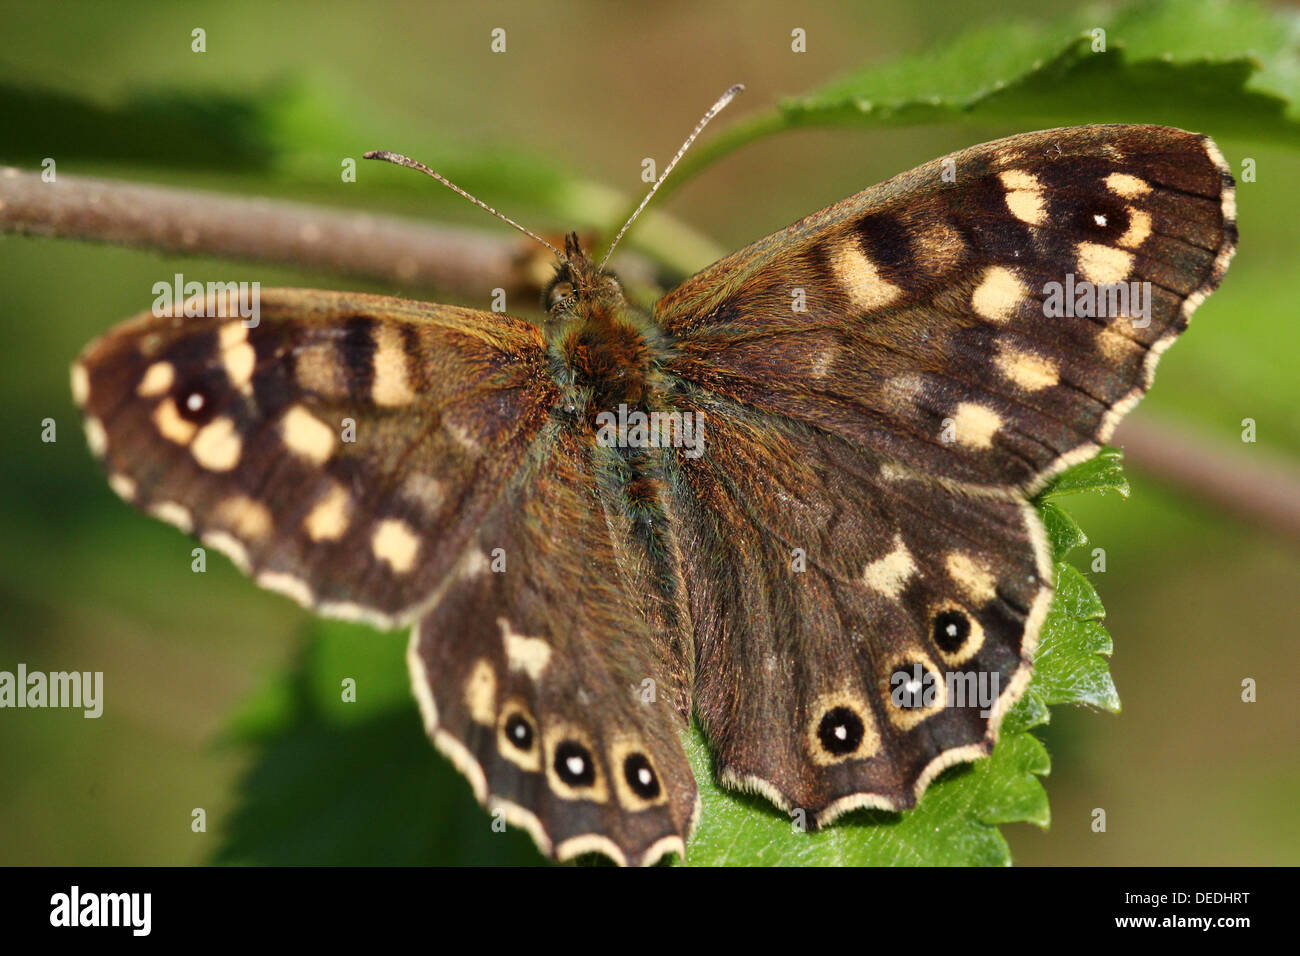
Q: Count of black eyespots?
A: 8